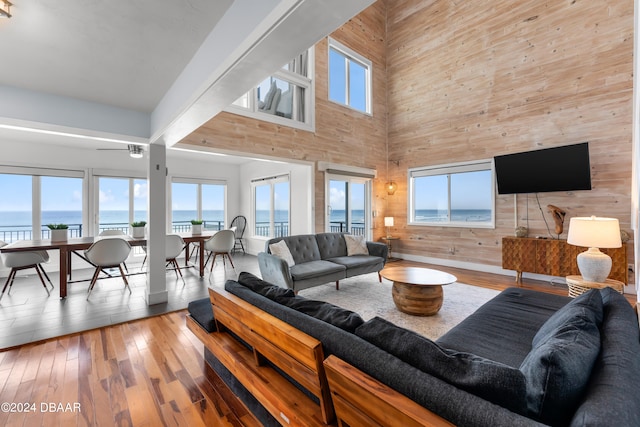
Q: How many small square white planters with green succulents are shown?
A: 3